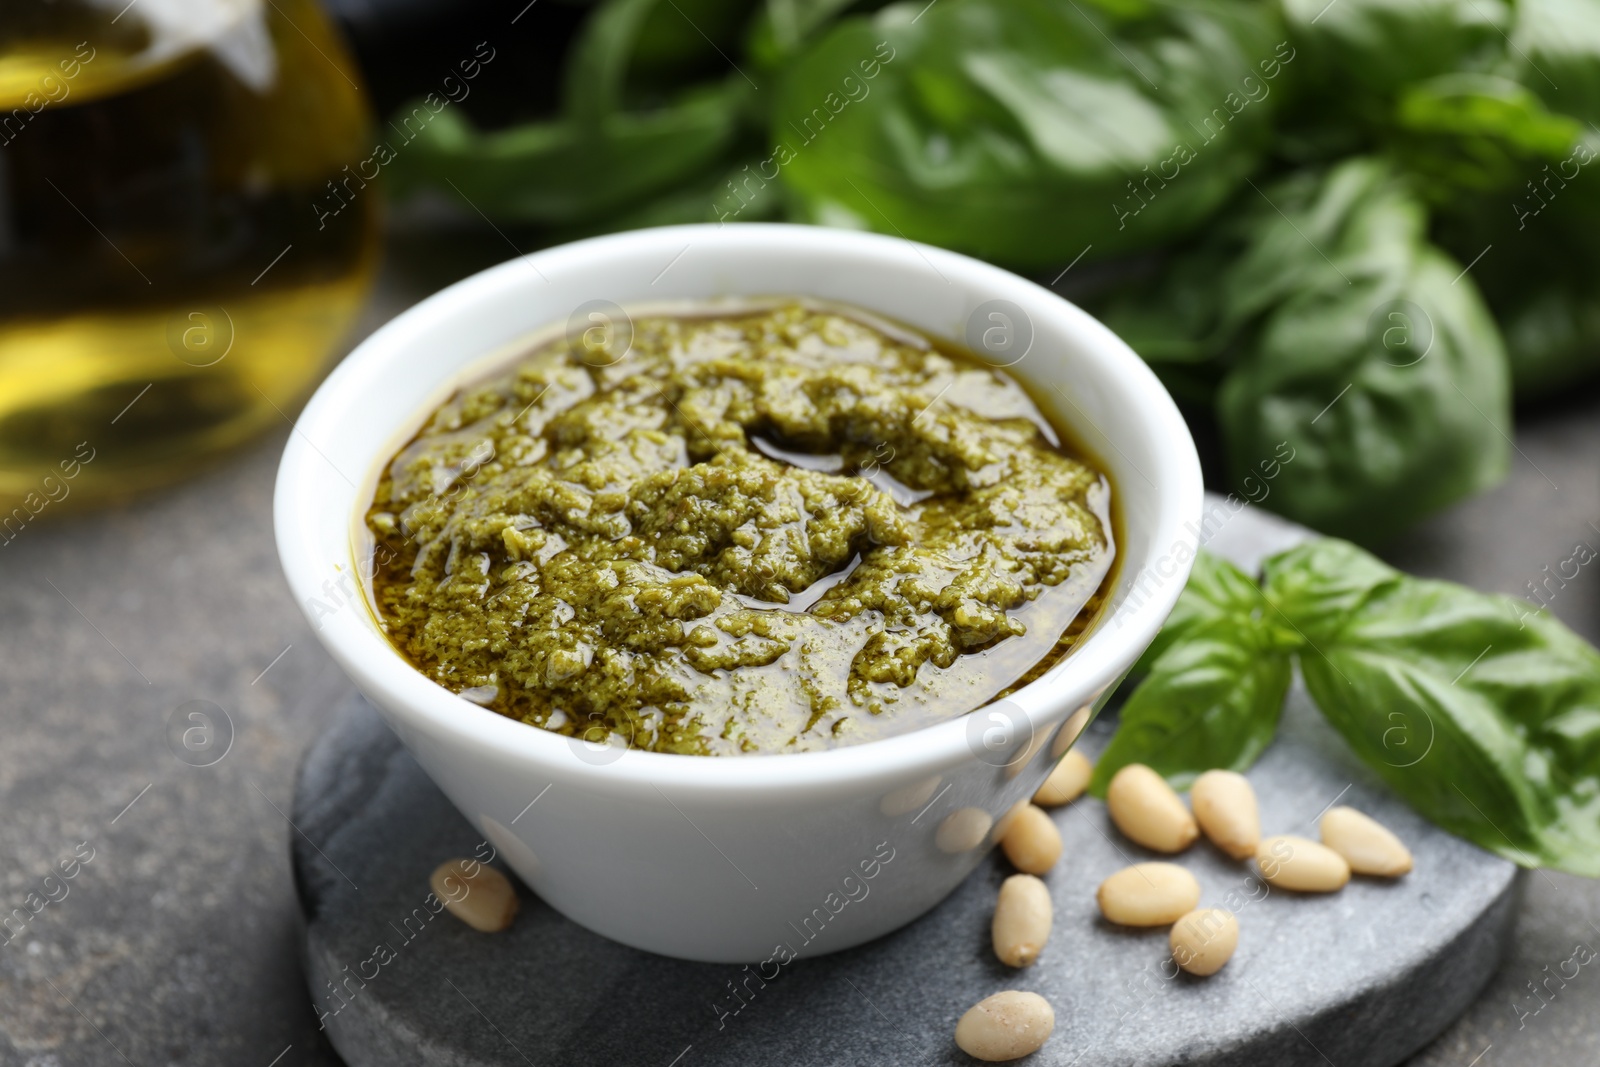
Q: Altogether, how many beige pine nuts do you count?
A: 11